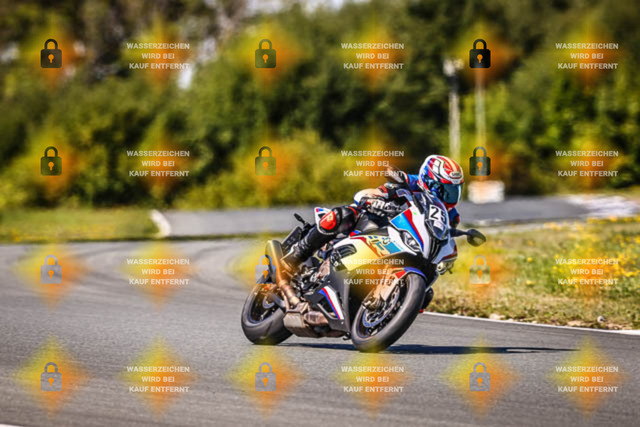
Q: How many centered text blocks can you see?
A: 12